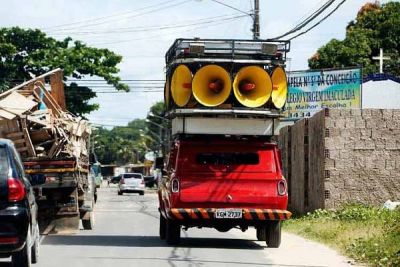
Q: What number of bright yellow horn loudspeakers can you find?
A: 4